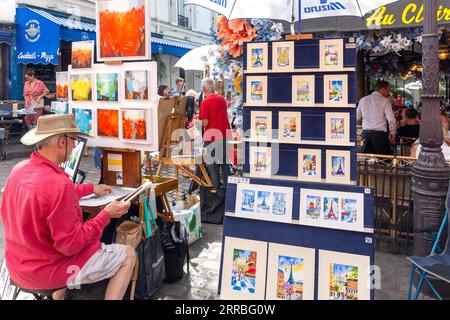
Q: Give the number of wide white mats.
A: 2